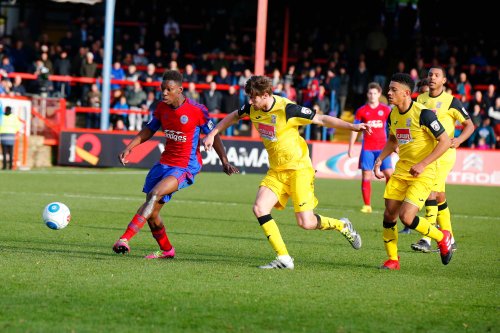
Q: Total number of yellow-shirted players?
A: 3